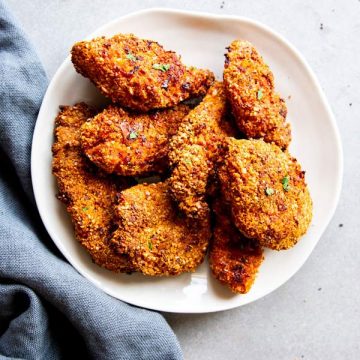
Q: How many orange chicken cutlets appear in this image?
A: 8